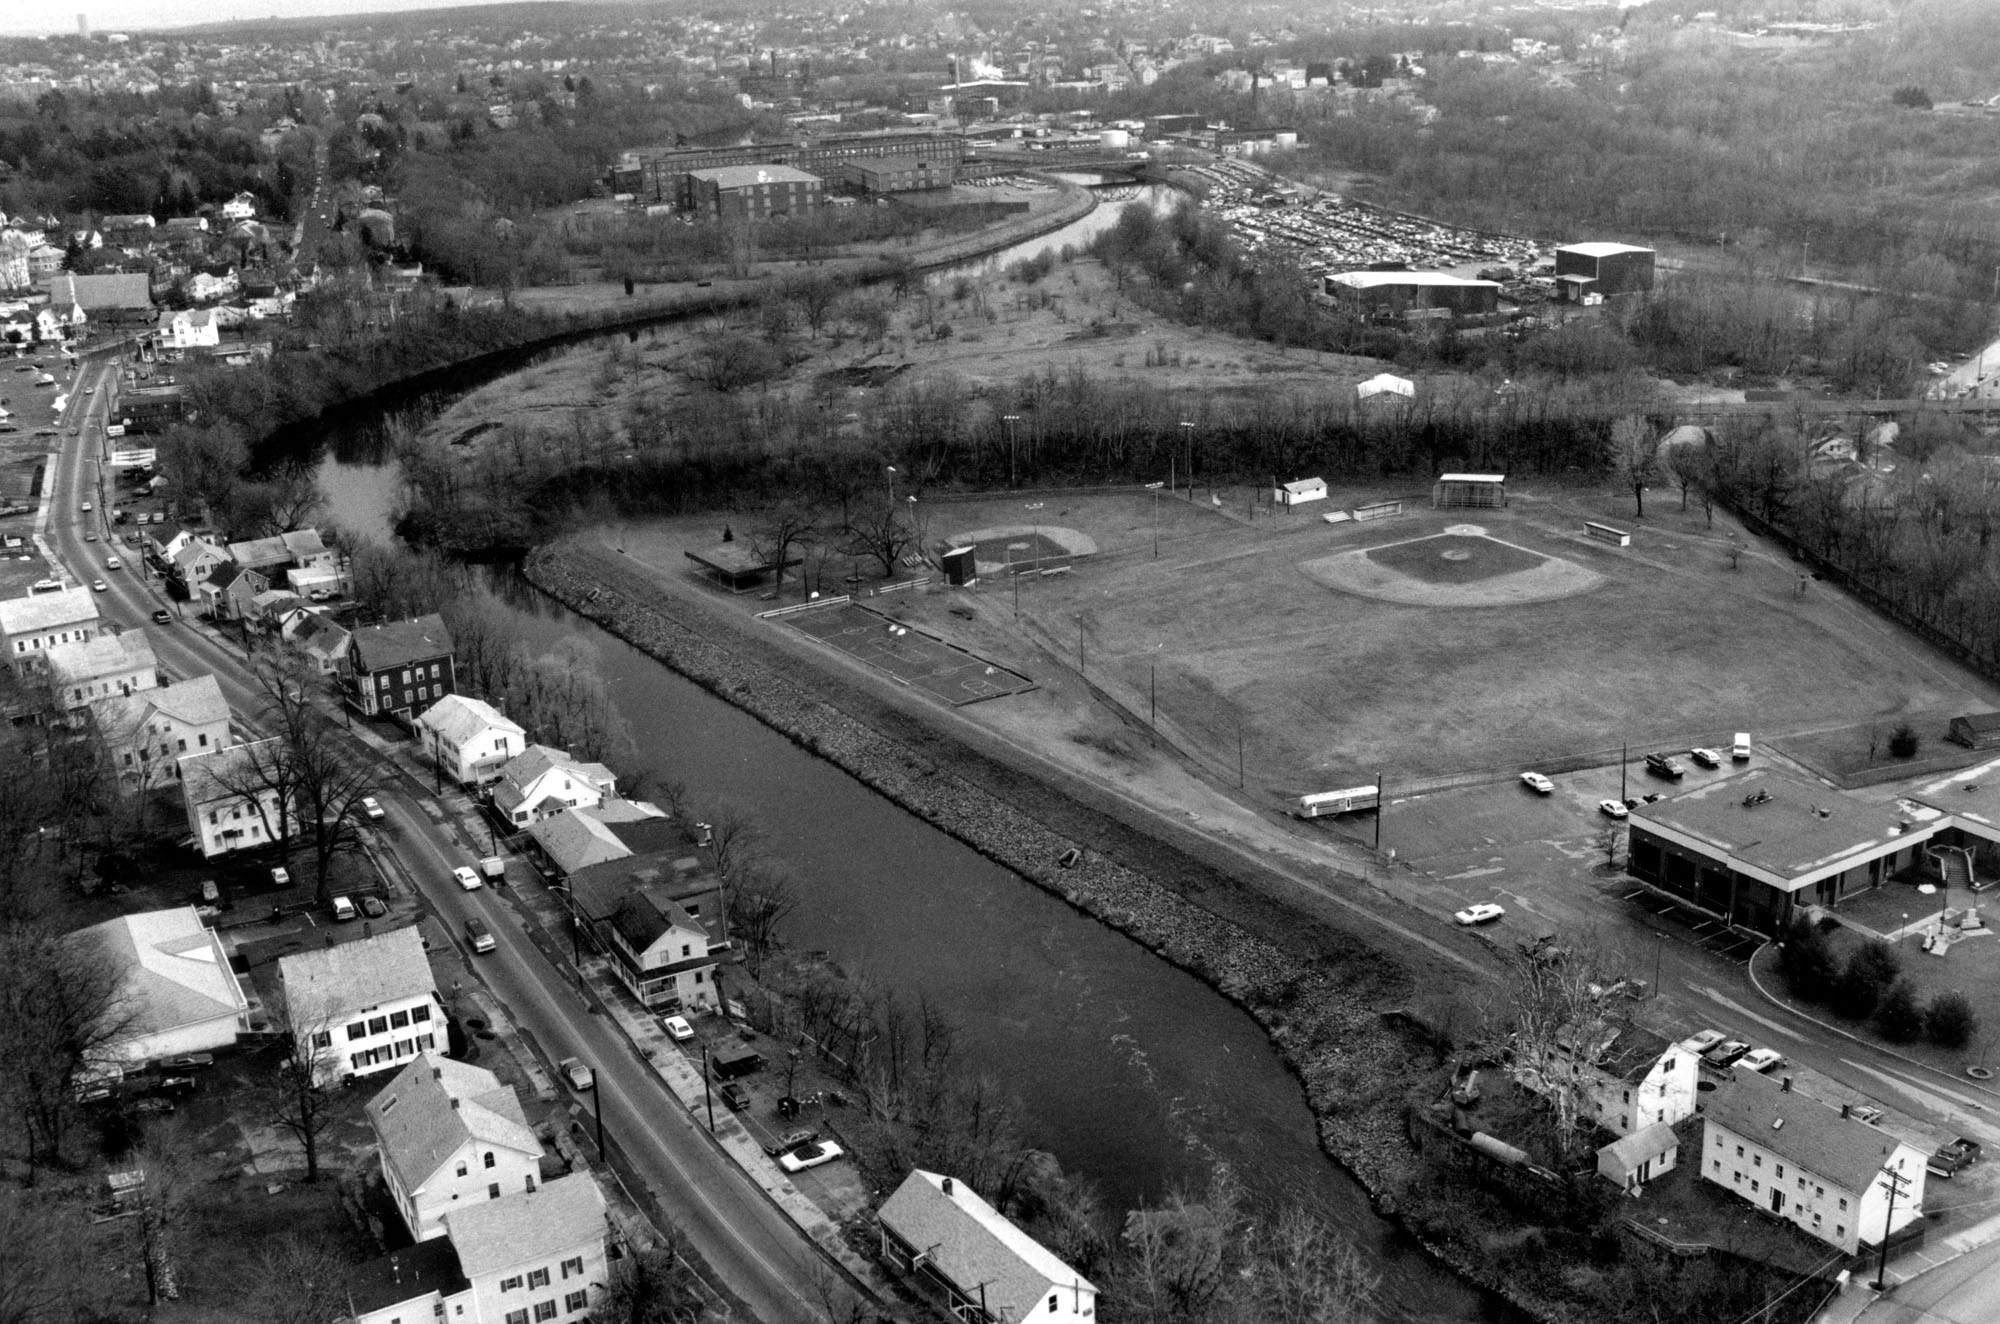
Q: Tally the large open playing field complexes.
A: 1